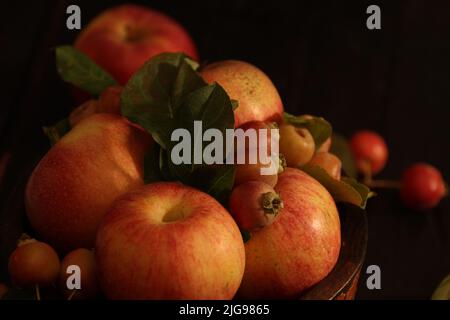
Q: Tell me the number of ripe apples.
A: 5